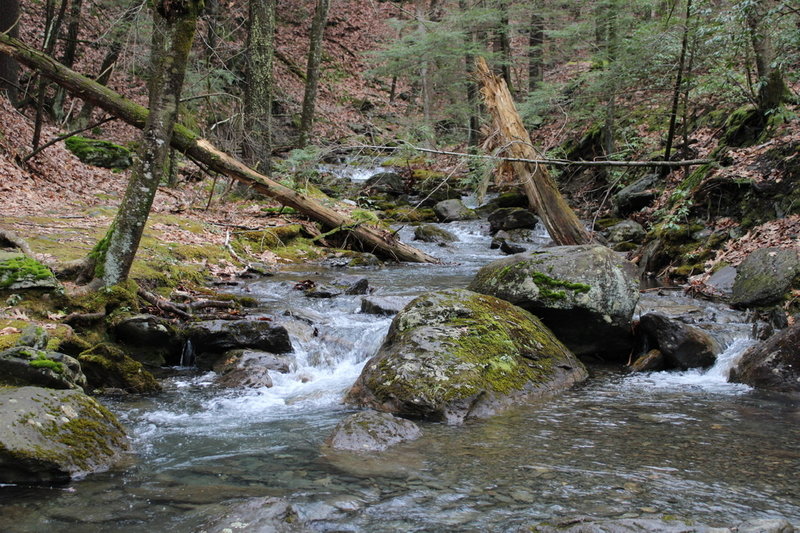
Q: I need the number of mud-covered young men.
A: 0